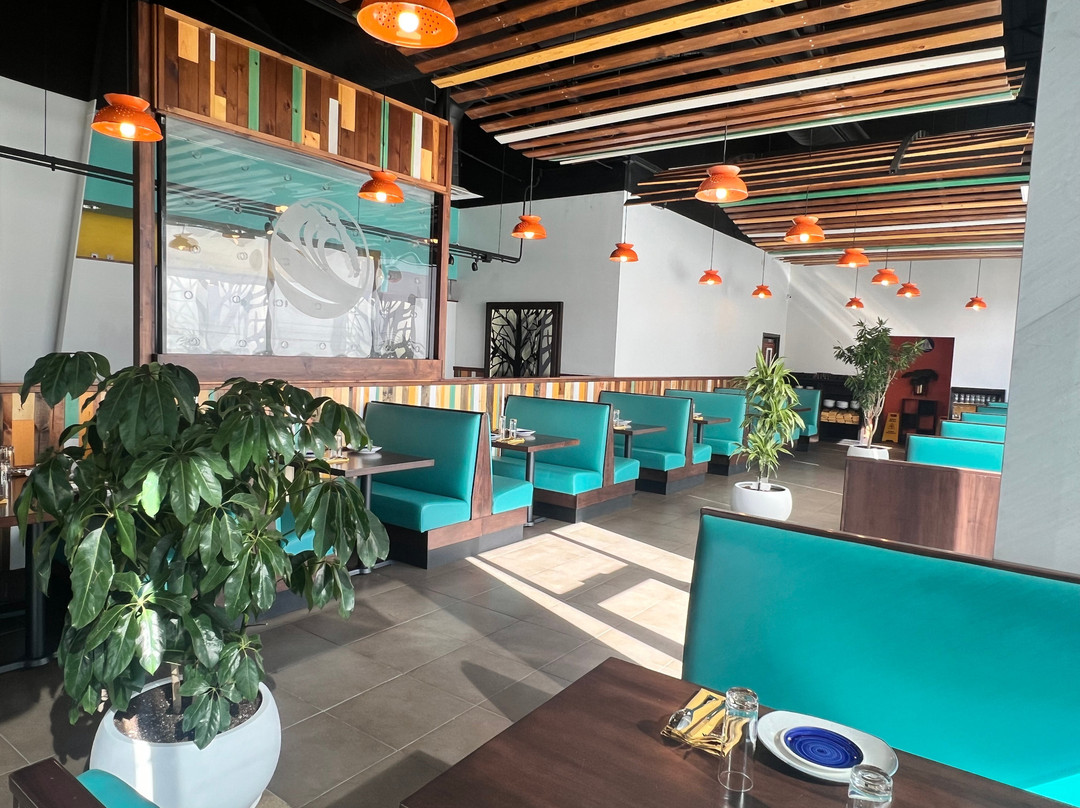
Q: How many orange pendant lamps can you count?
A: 14